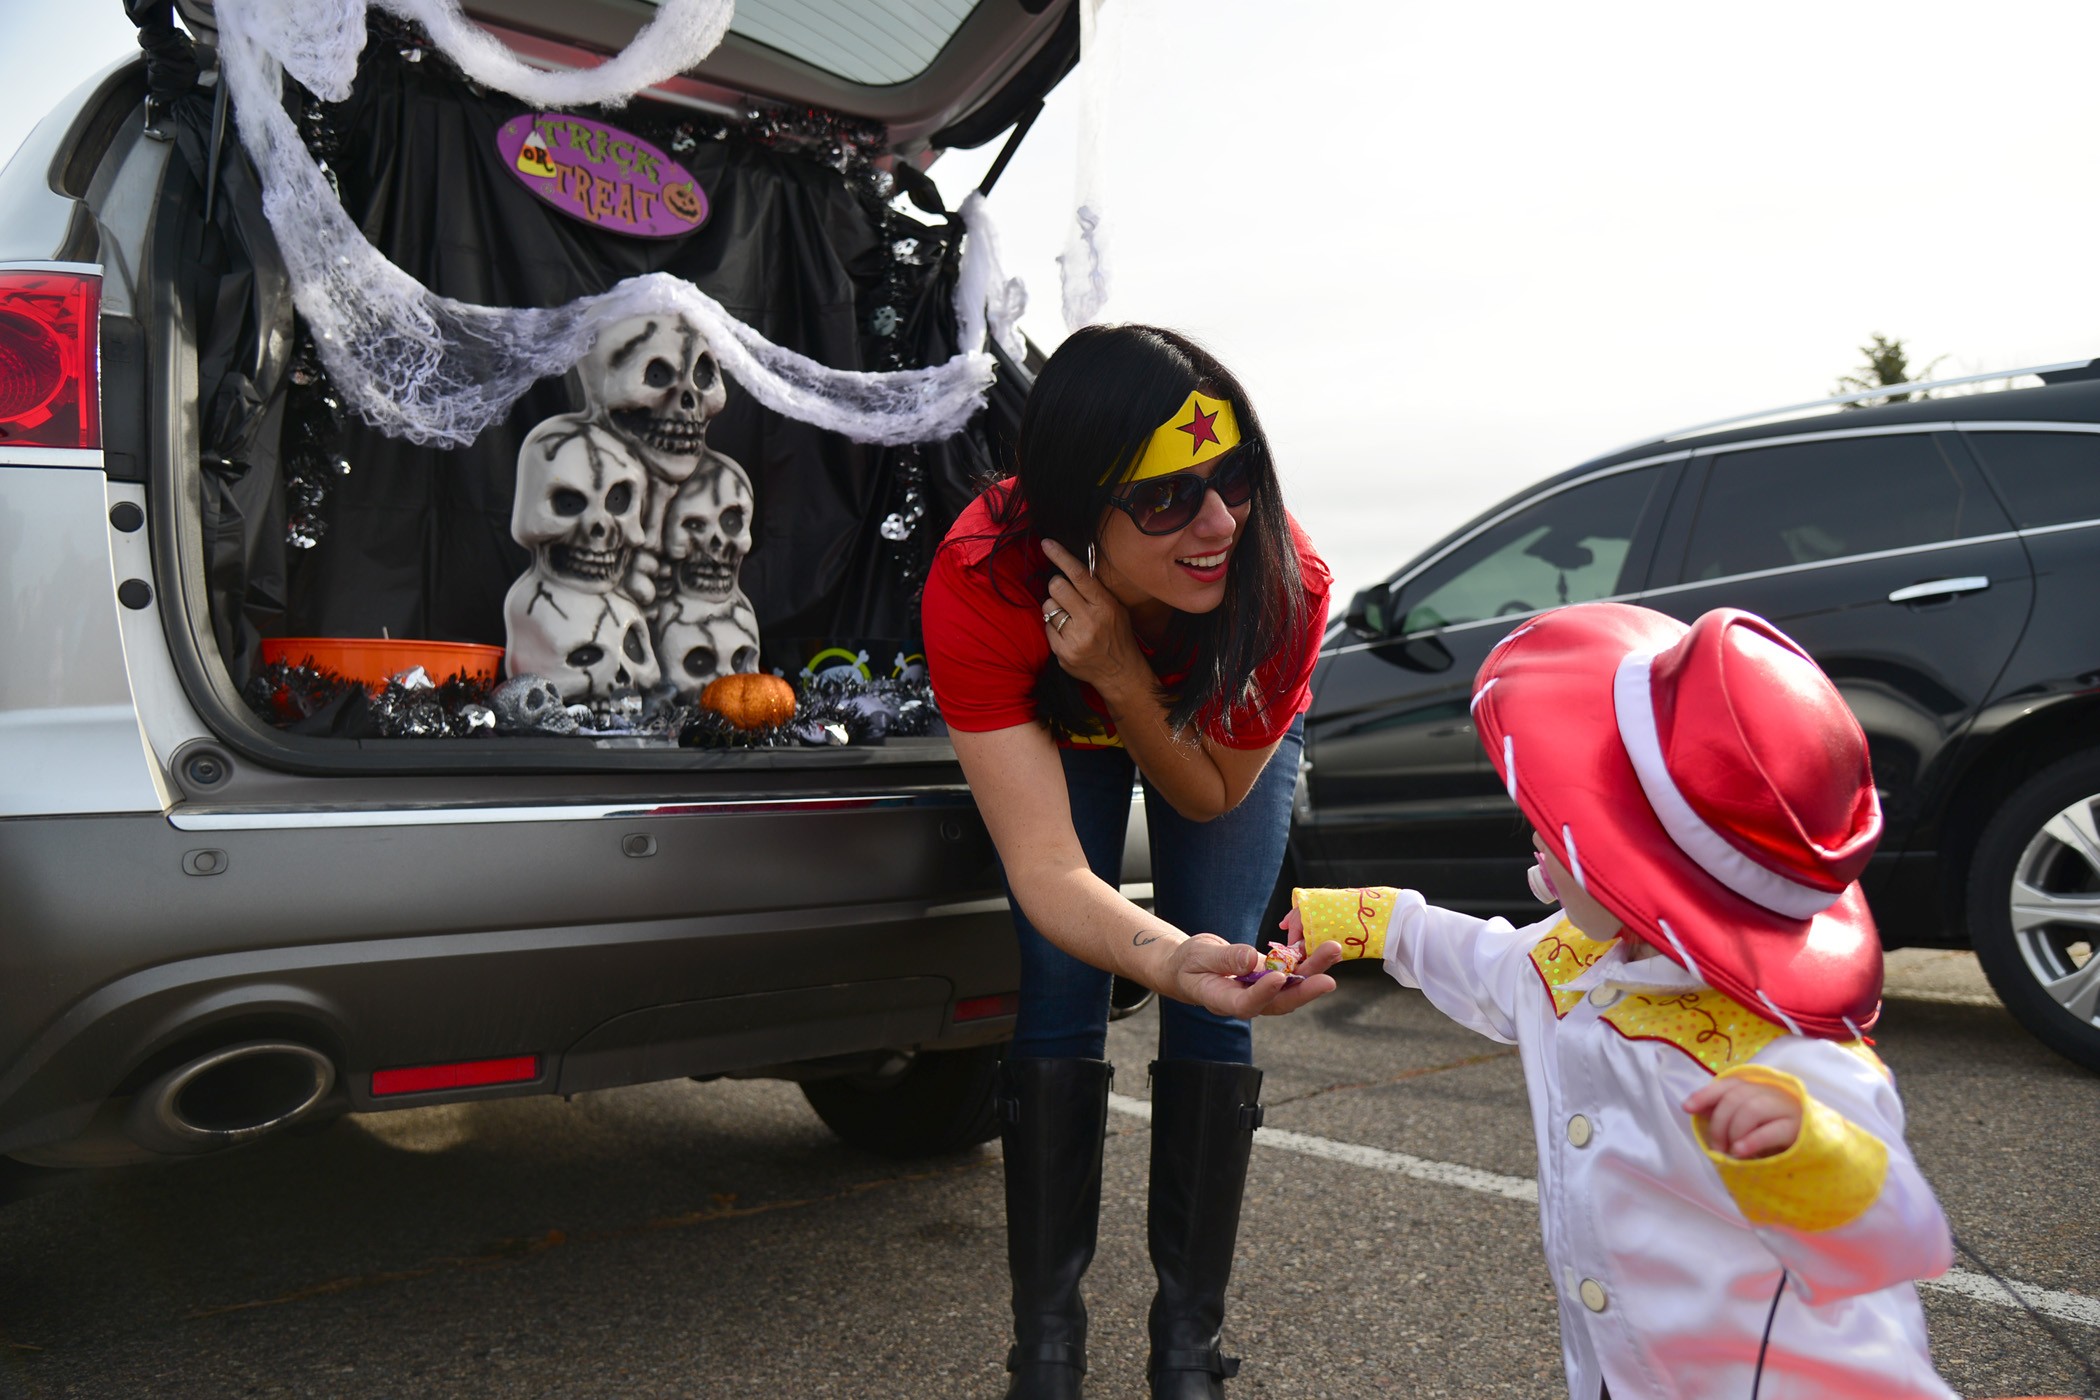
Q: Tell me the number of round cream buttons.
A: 3